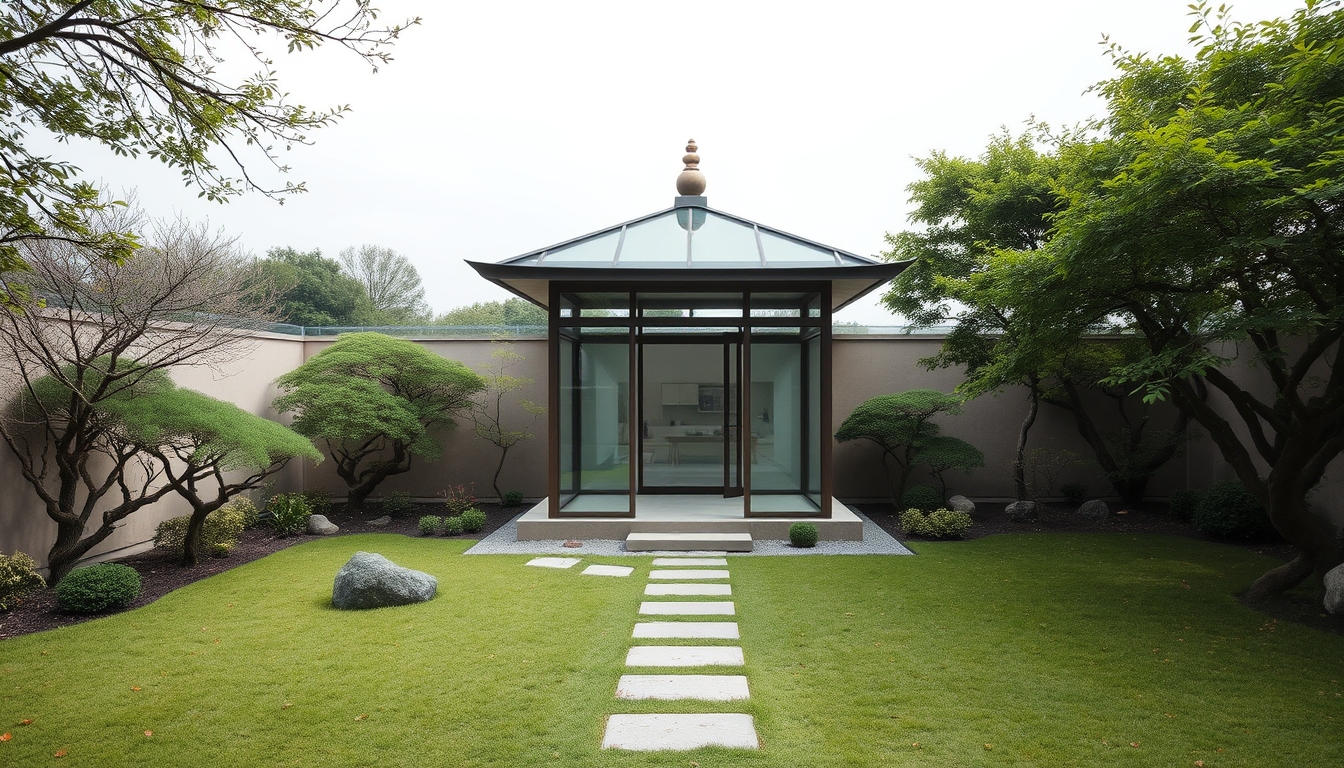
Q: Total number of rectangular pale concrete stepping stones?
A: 10